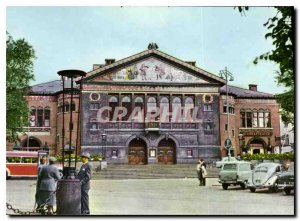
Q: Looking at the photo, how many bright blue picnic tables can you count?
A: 0